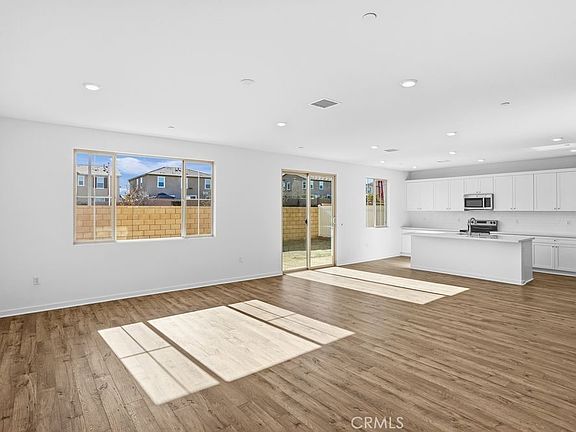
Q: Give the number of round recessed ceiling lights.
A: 11